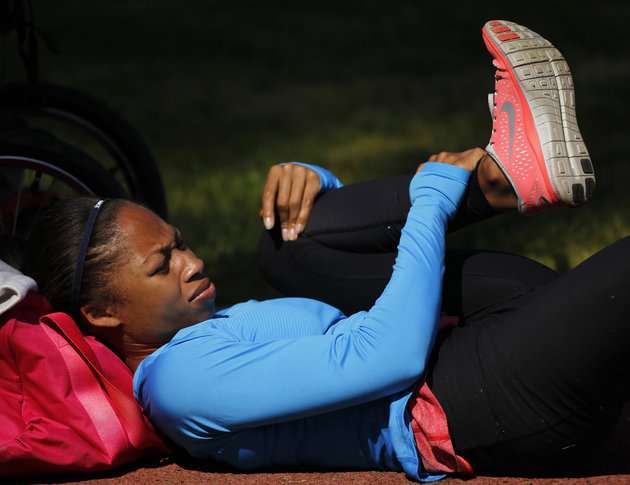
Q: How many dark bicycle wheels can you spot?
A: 2